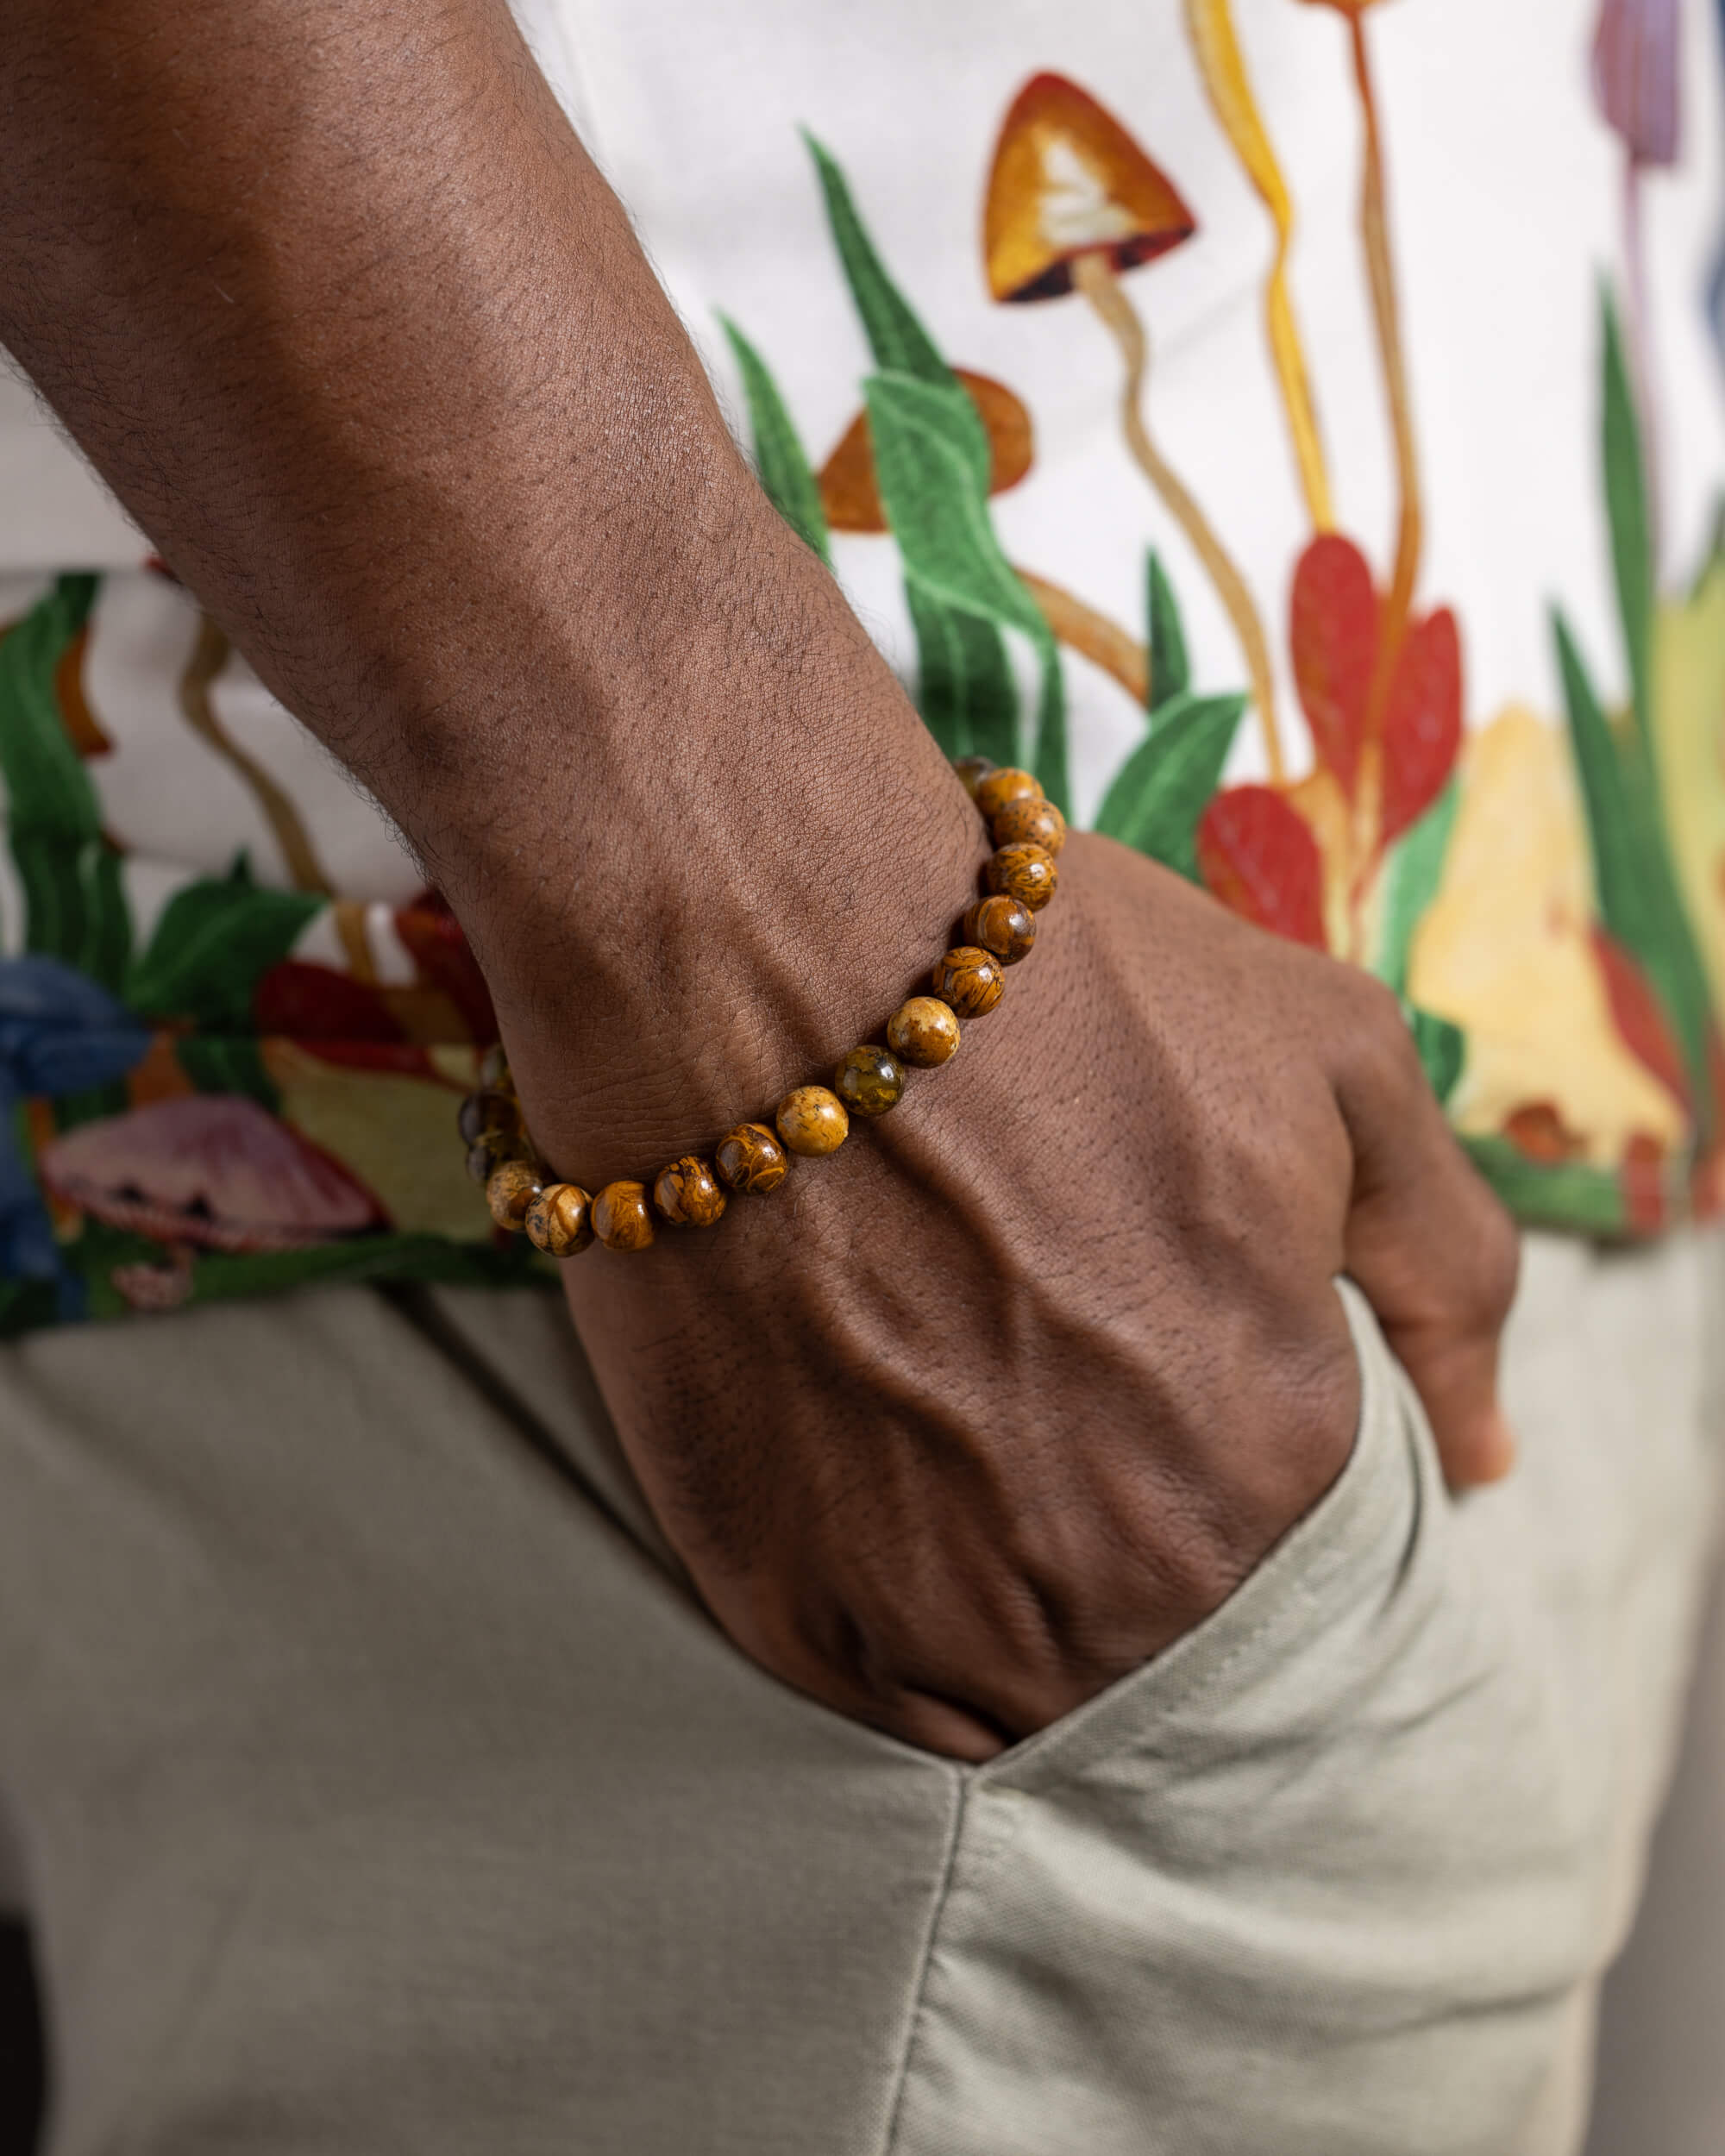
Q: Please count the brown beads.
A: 12